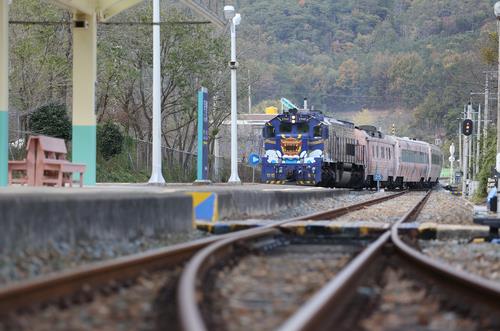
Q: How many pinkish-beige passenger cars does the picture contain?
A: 3